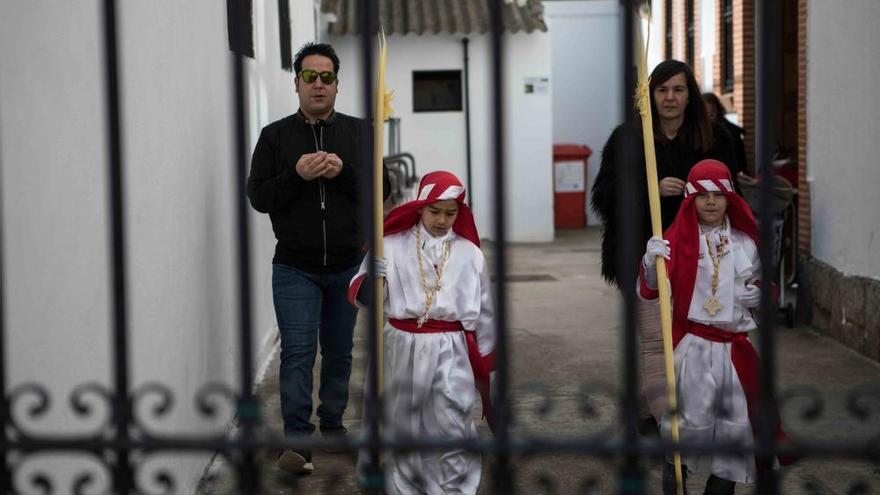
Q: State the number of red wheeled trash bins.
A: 1